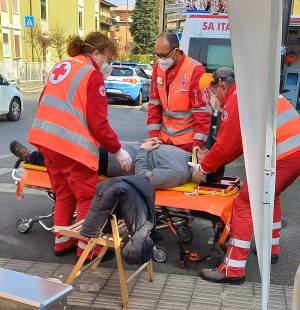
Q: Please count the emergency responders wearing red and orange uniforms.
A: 3